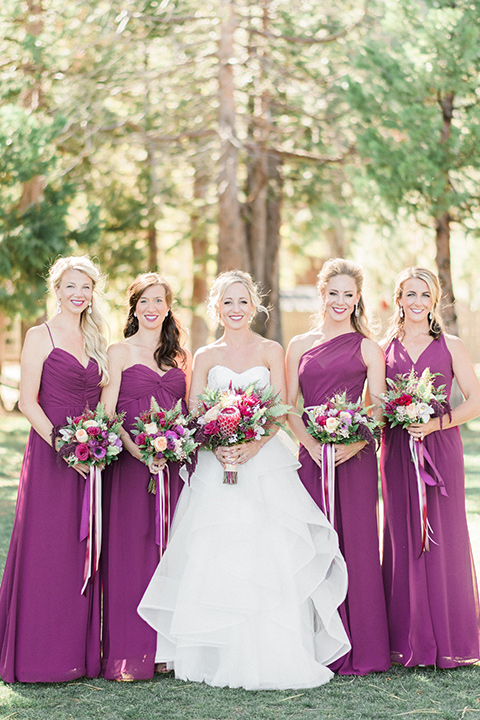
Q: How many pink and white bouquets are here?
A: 5